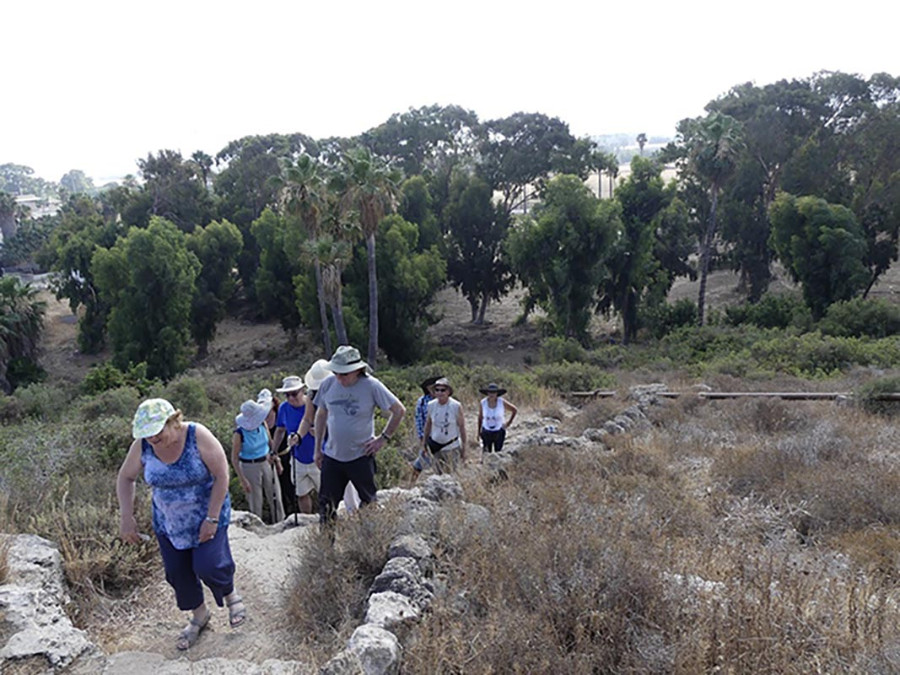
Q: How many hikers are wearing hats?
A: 9